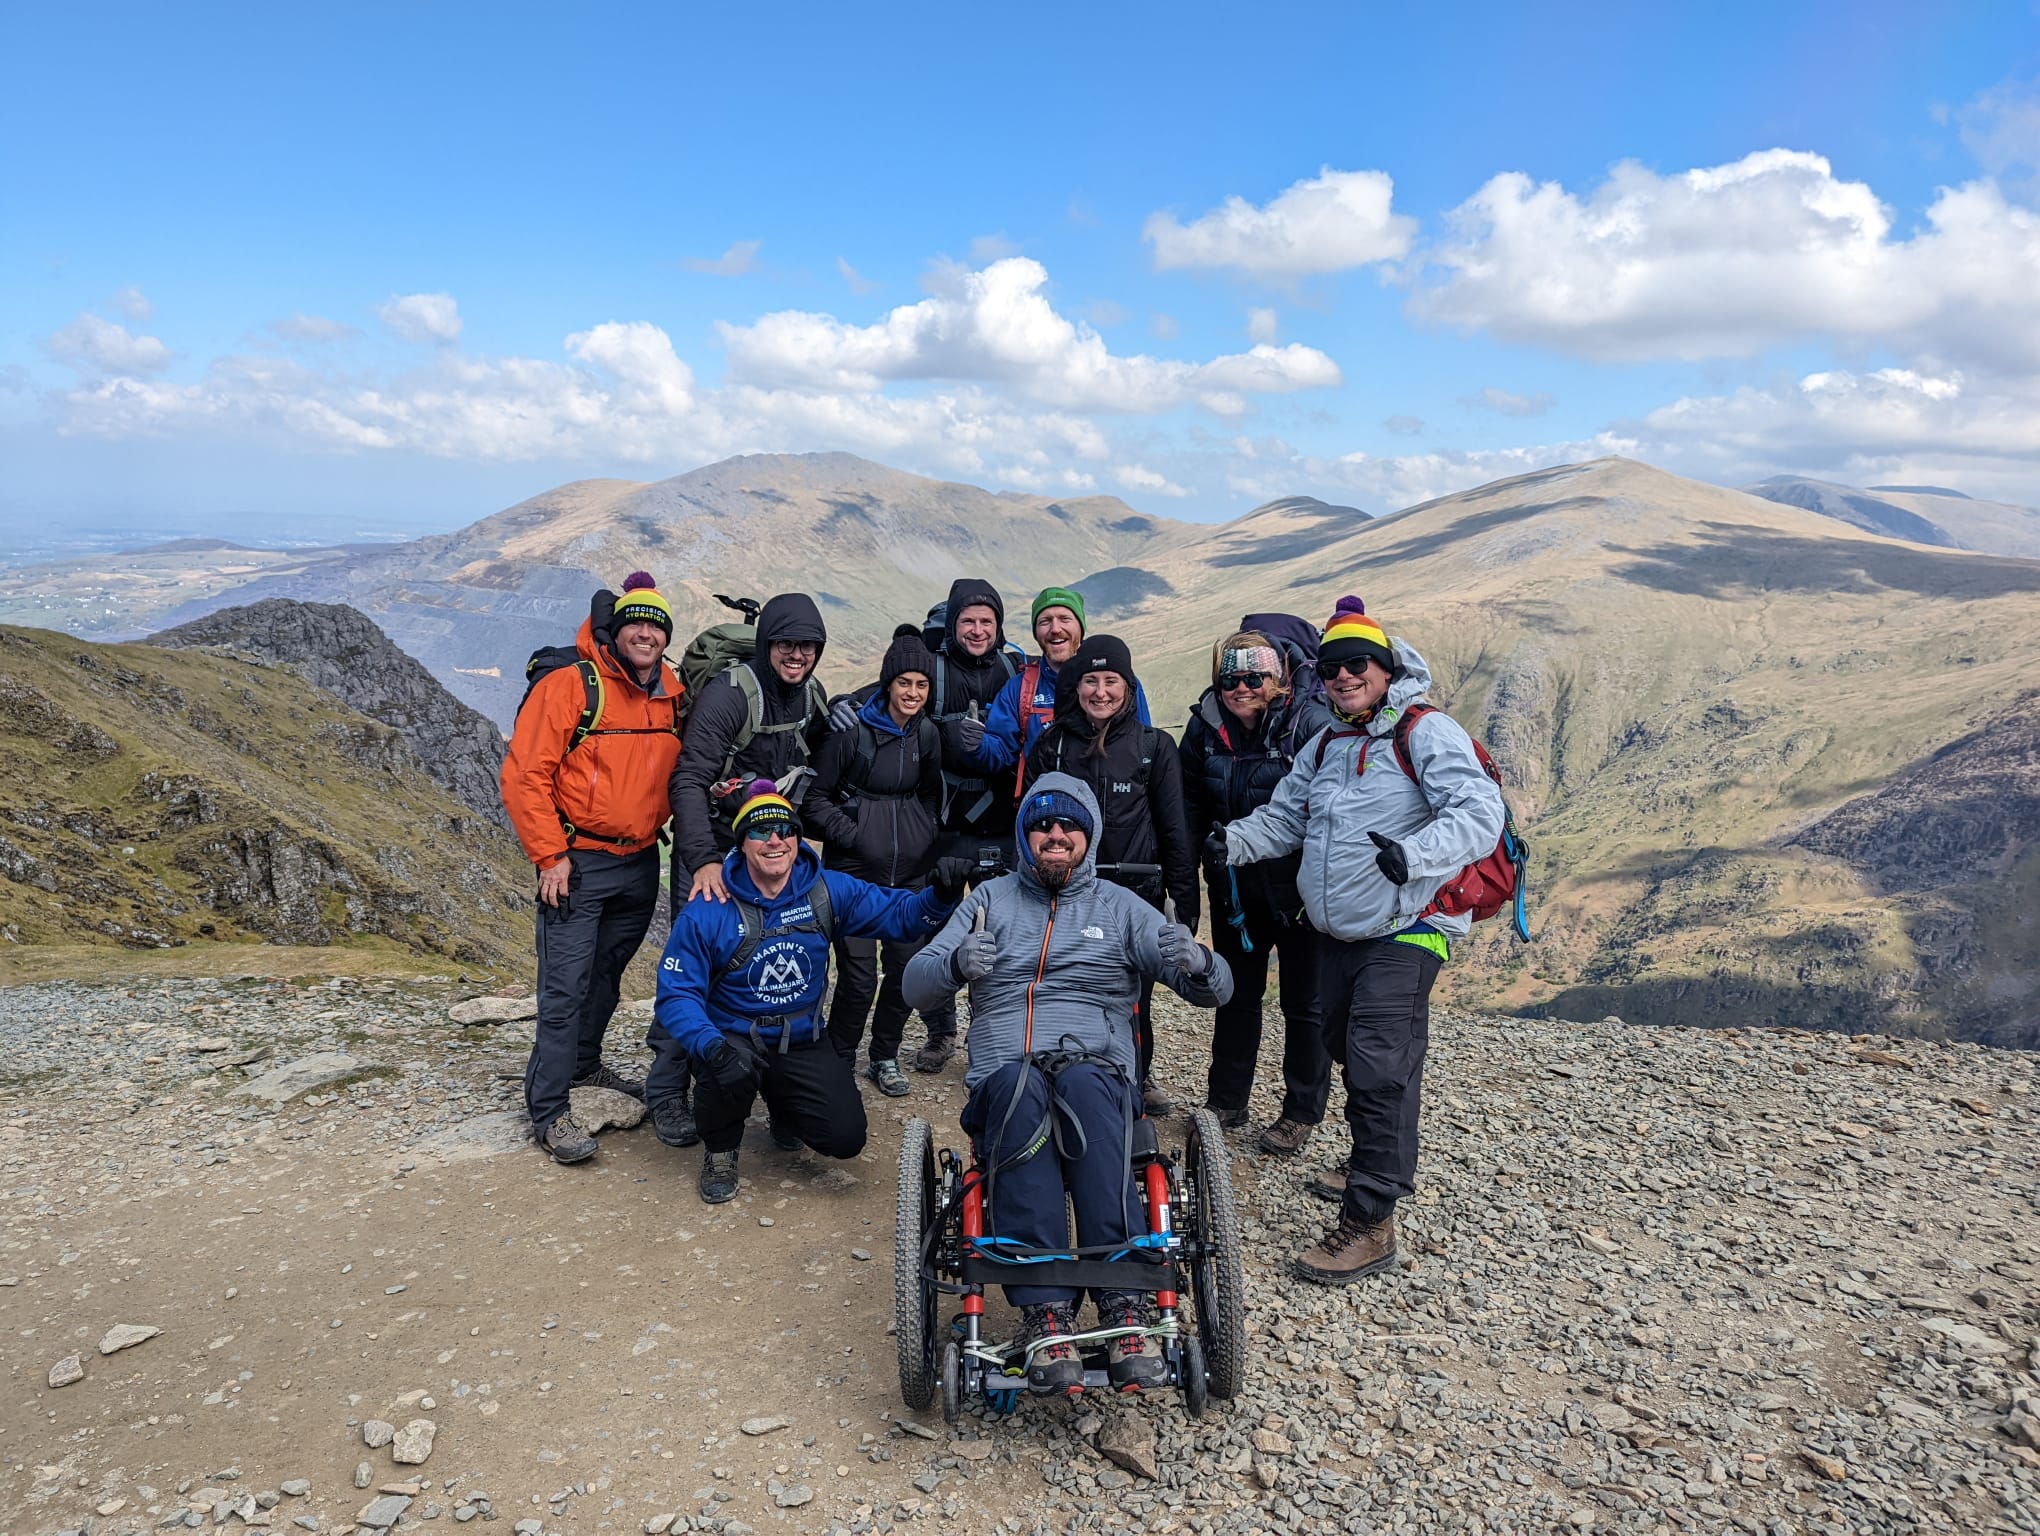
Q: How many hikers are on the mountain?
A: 10